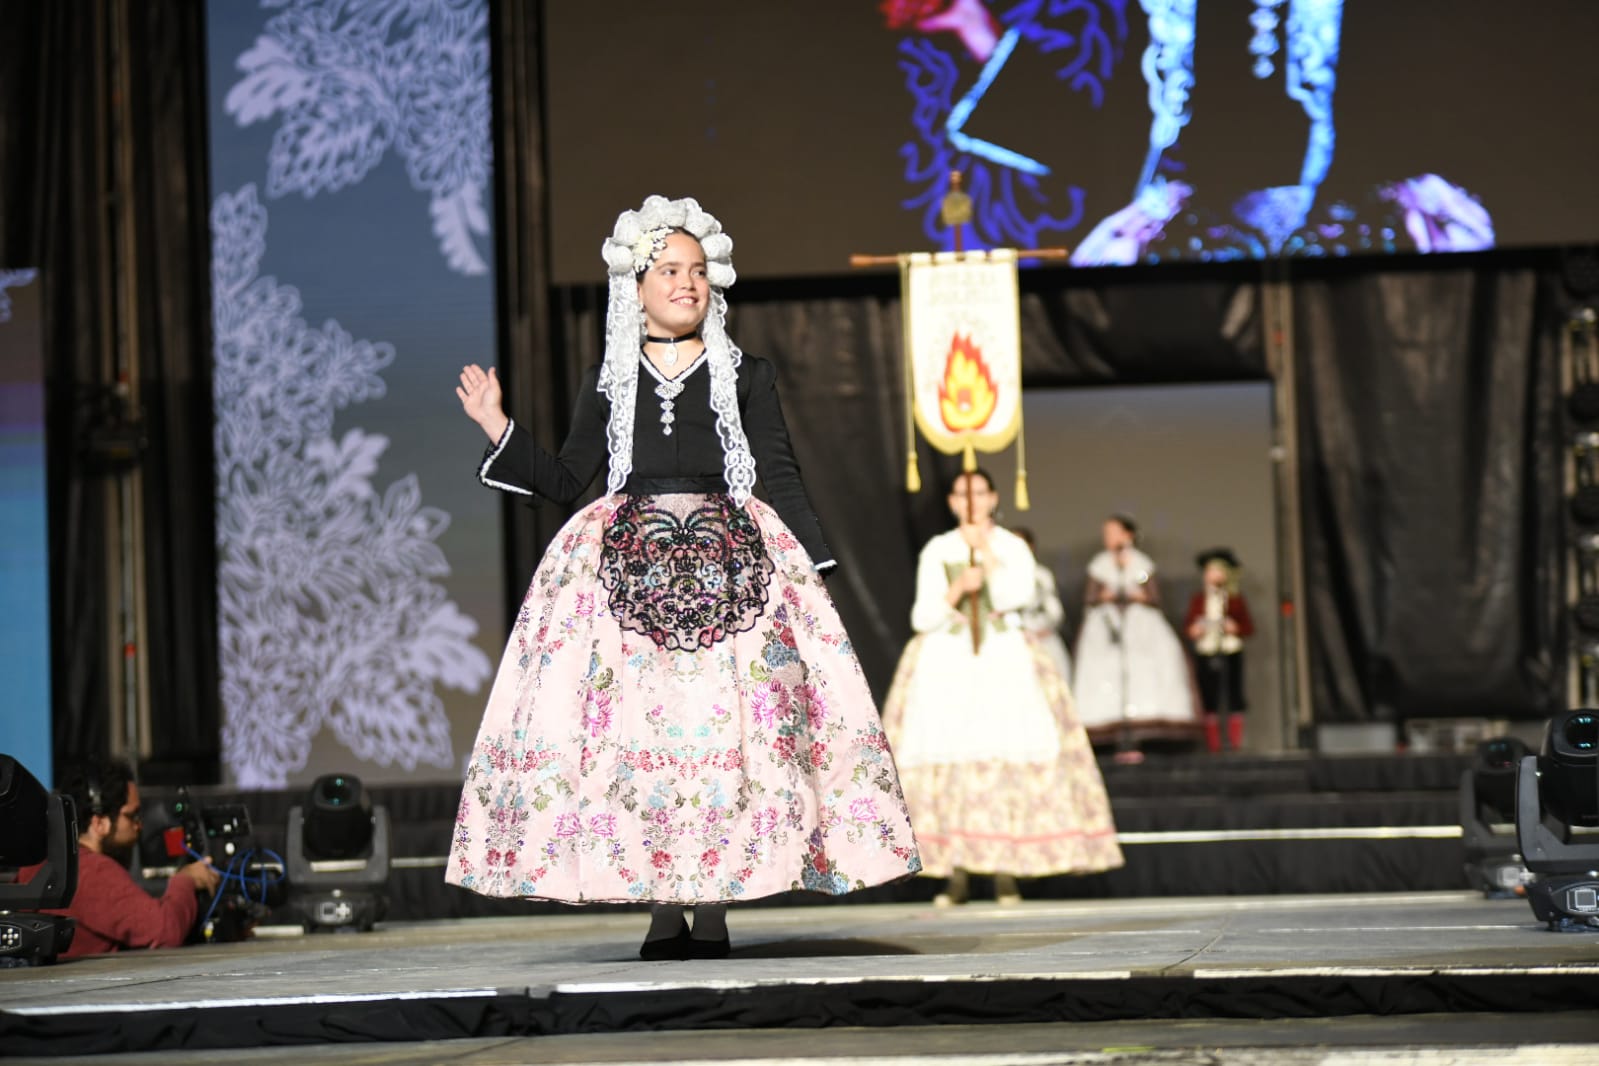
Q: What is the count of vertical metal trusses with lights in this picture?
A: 1